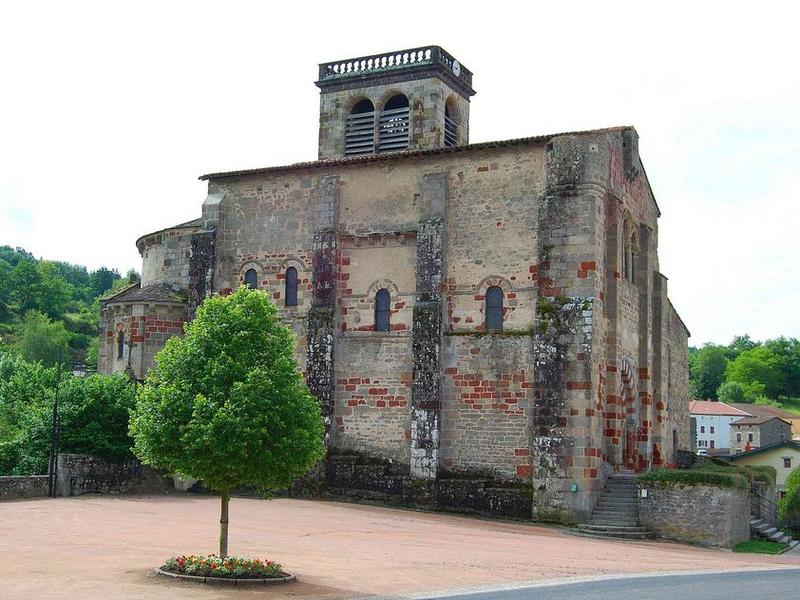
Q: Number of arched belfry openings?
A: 3